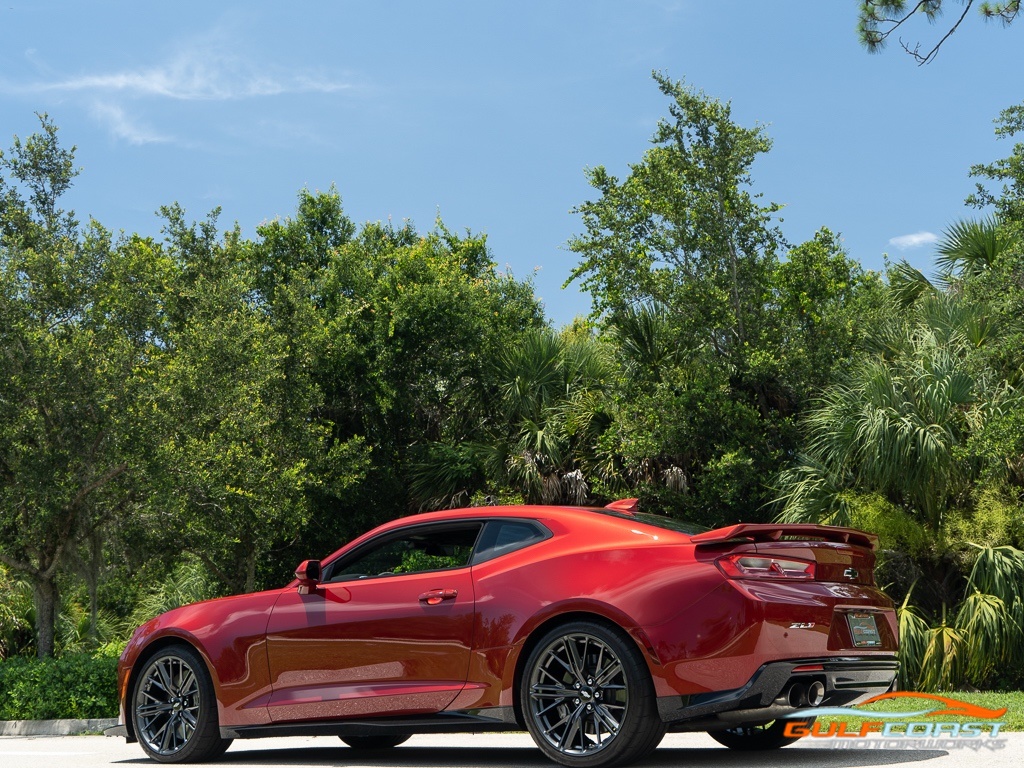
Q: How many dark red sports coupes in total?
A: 1